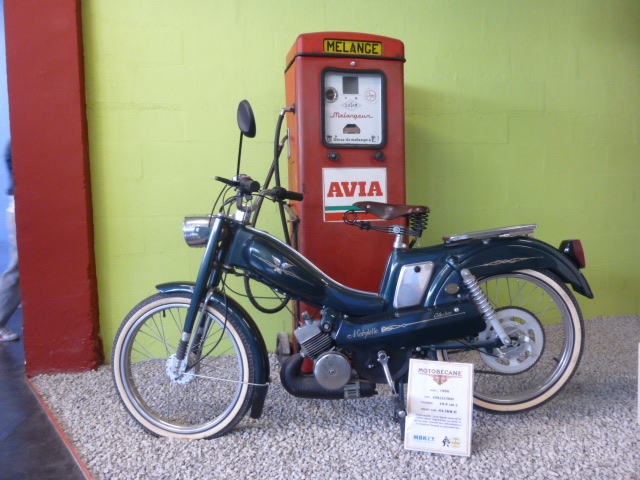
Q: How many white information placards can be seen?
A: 1